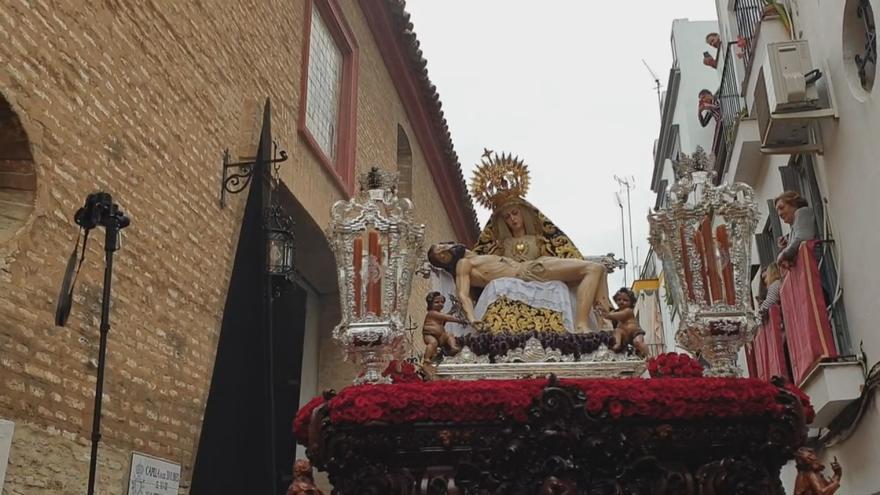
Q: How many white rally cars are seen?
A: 0